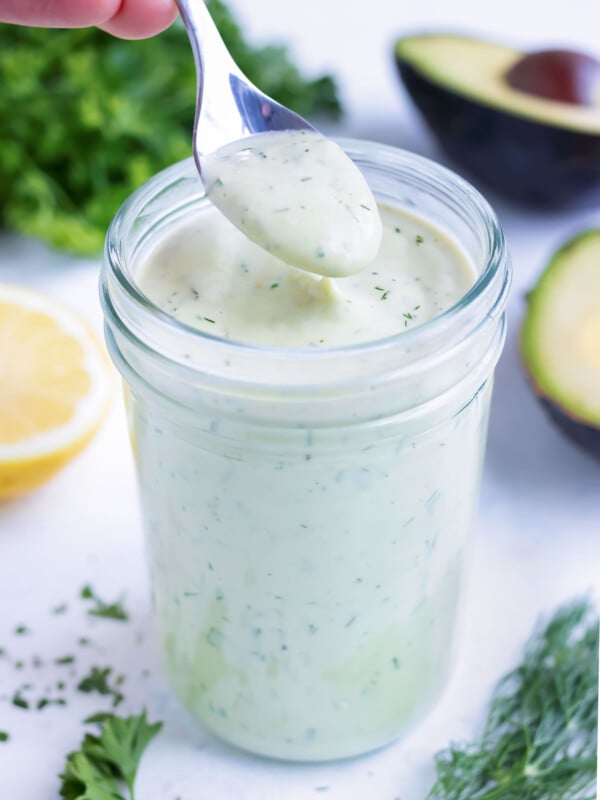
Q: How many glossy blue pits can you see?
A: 0